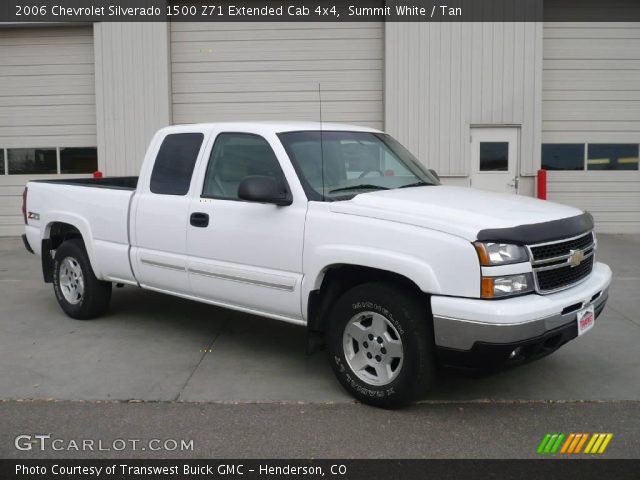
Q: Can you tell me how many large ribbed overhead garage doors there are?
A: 3